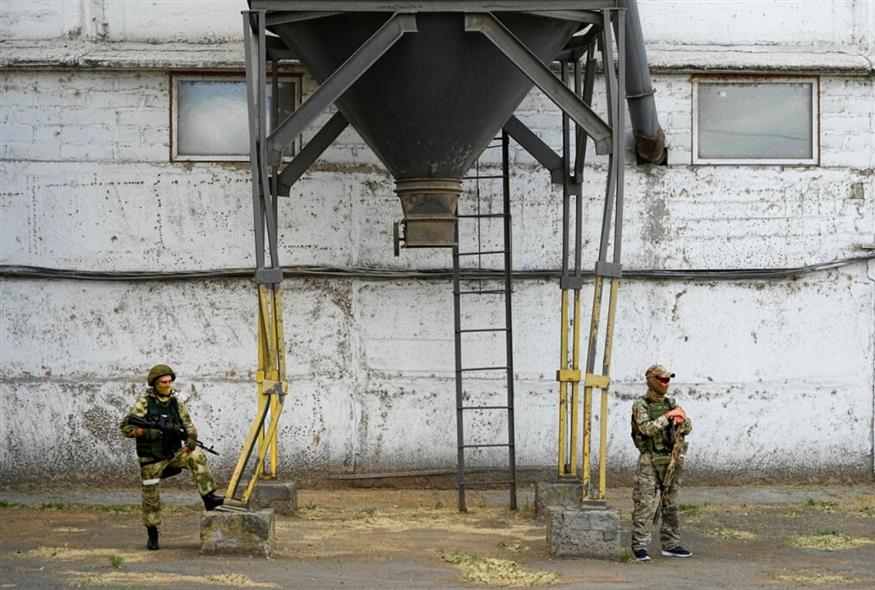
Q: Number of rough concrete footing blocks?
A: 4